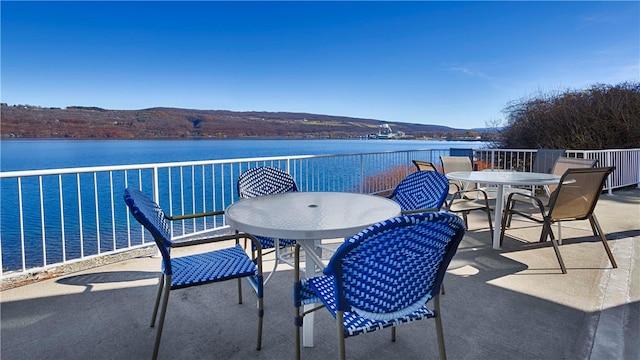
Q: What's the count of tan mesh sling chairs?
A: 4